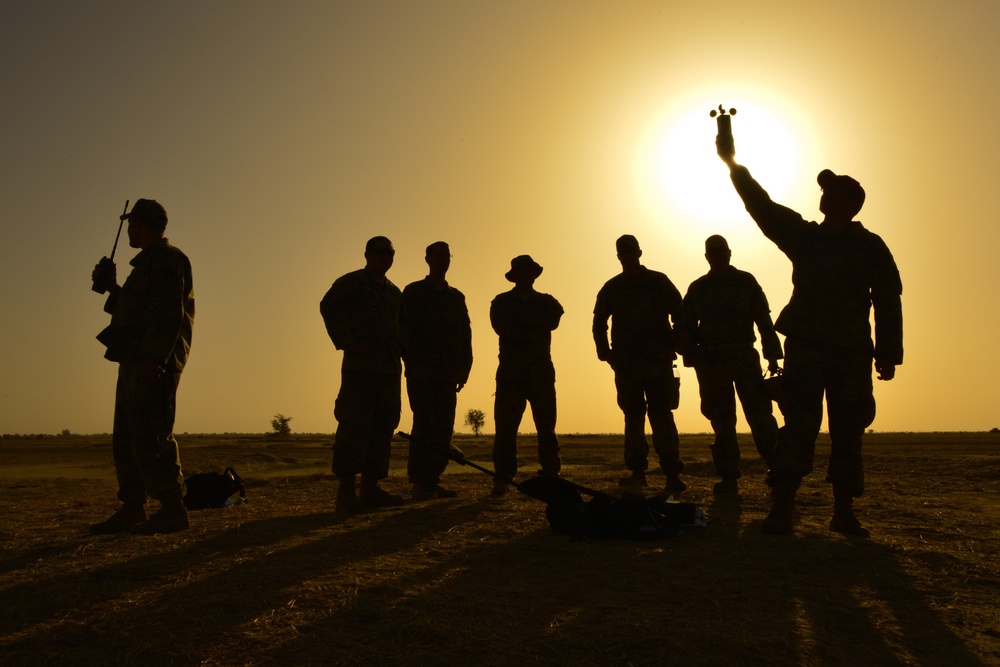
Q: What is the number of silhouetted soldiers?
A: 7